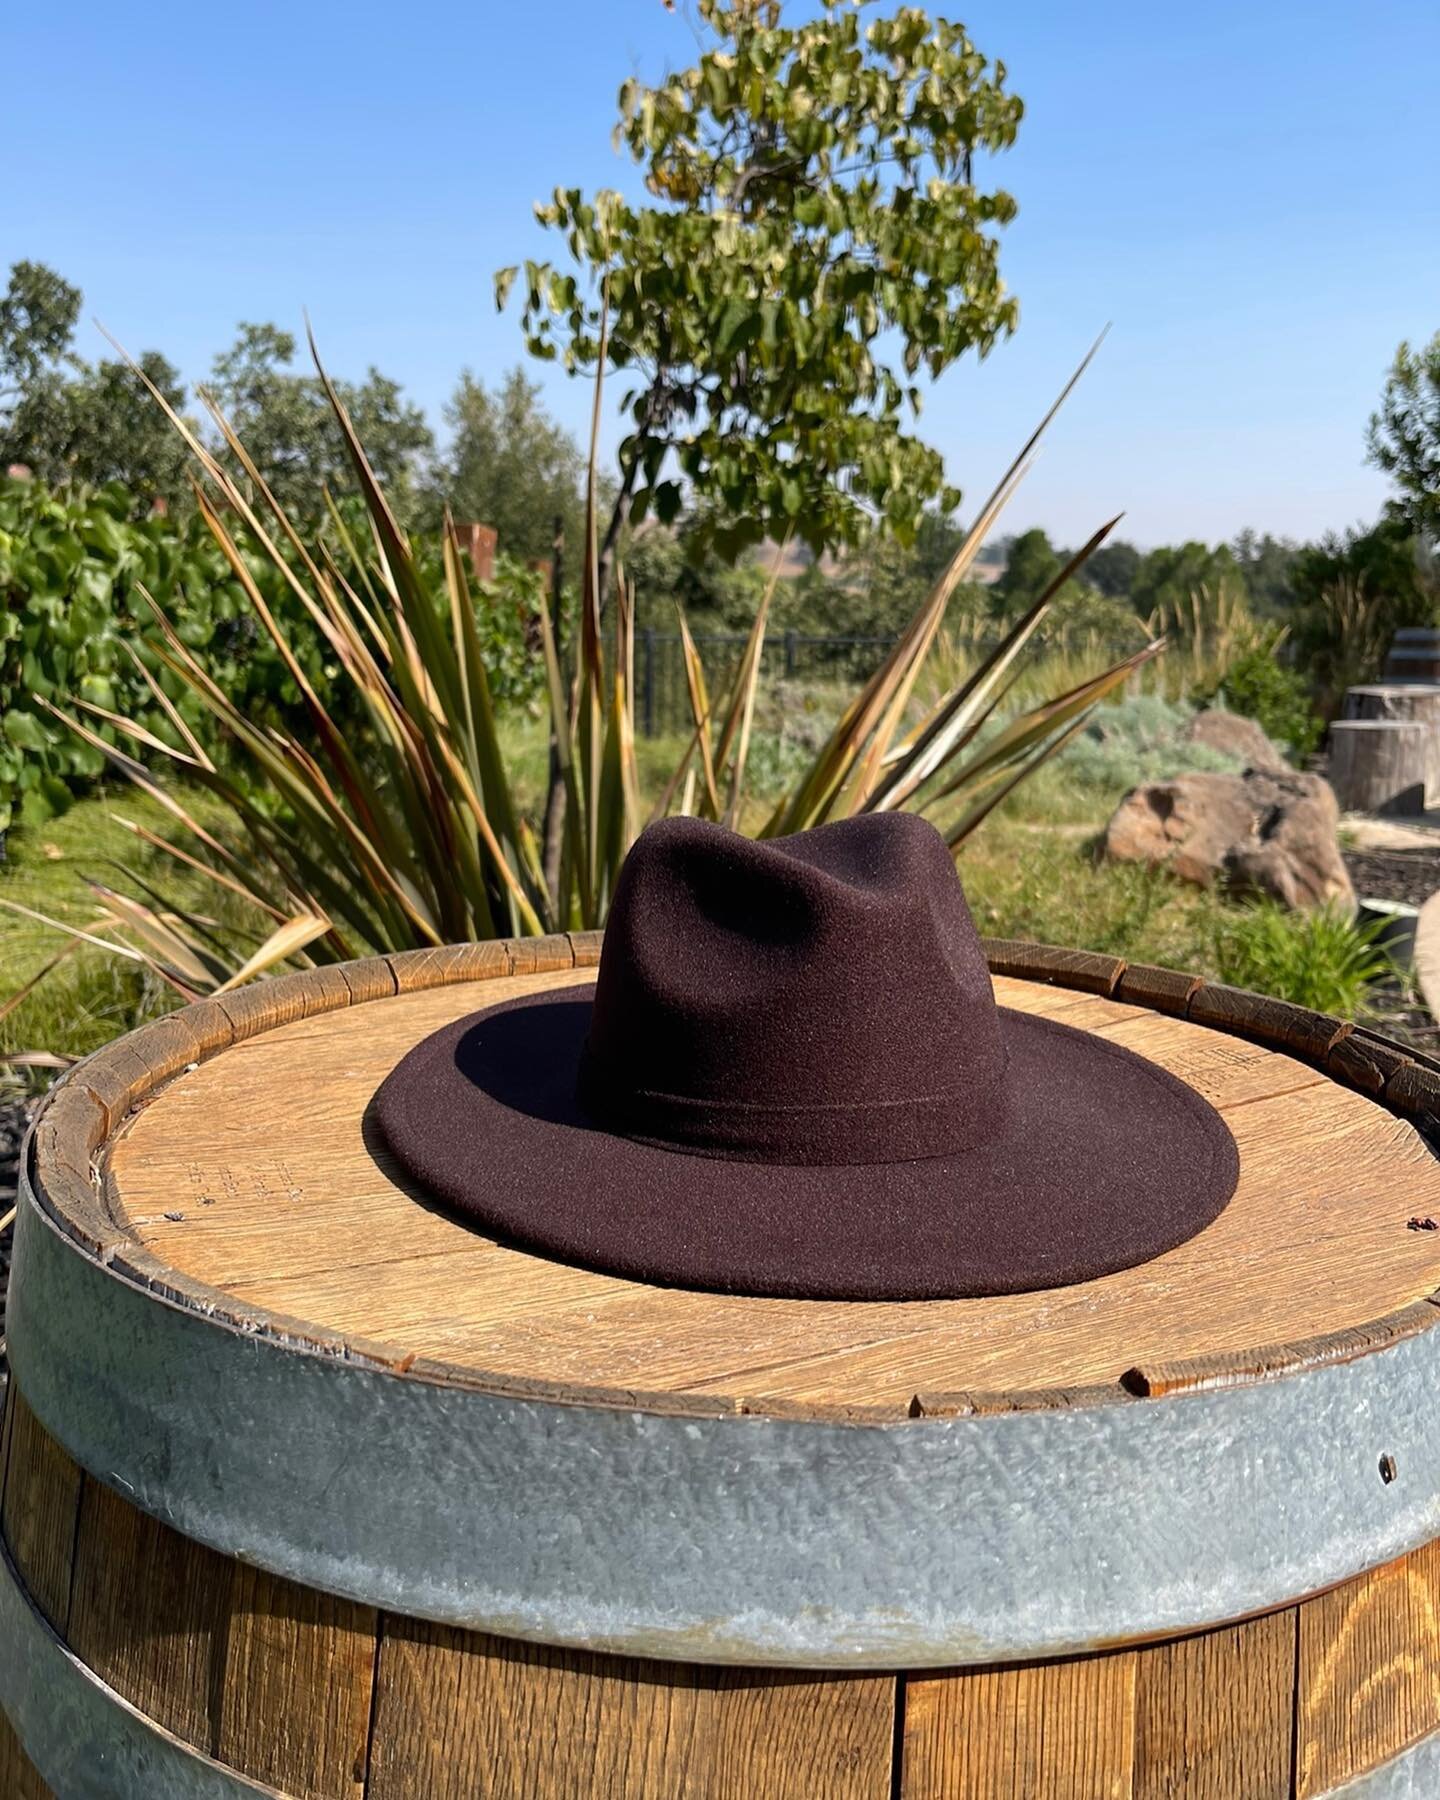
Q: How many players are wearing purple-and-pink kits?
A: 0